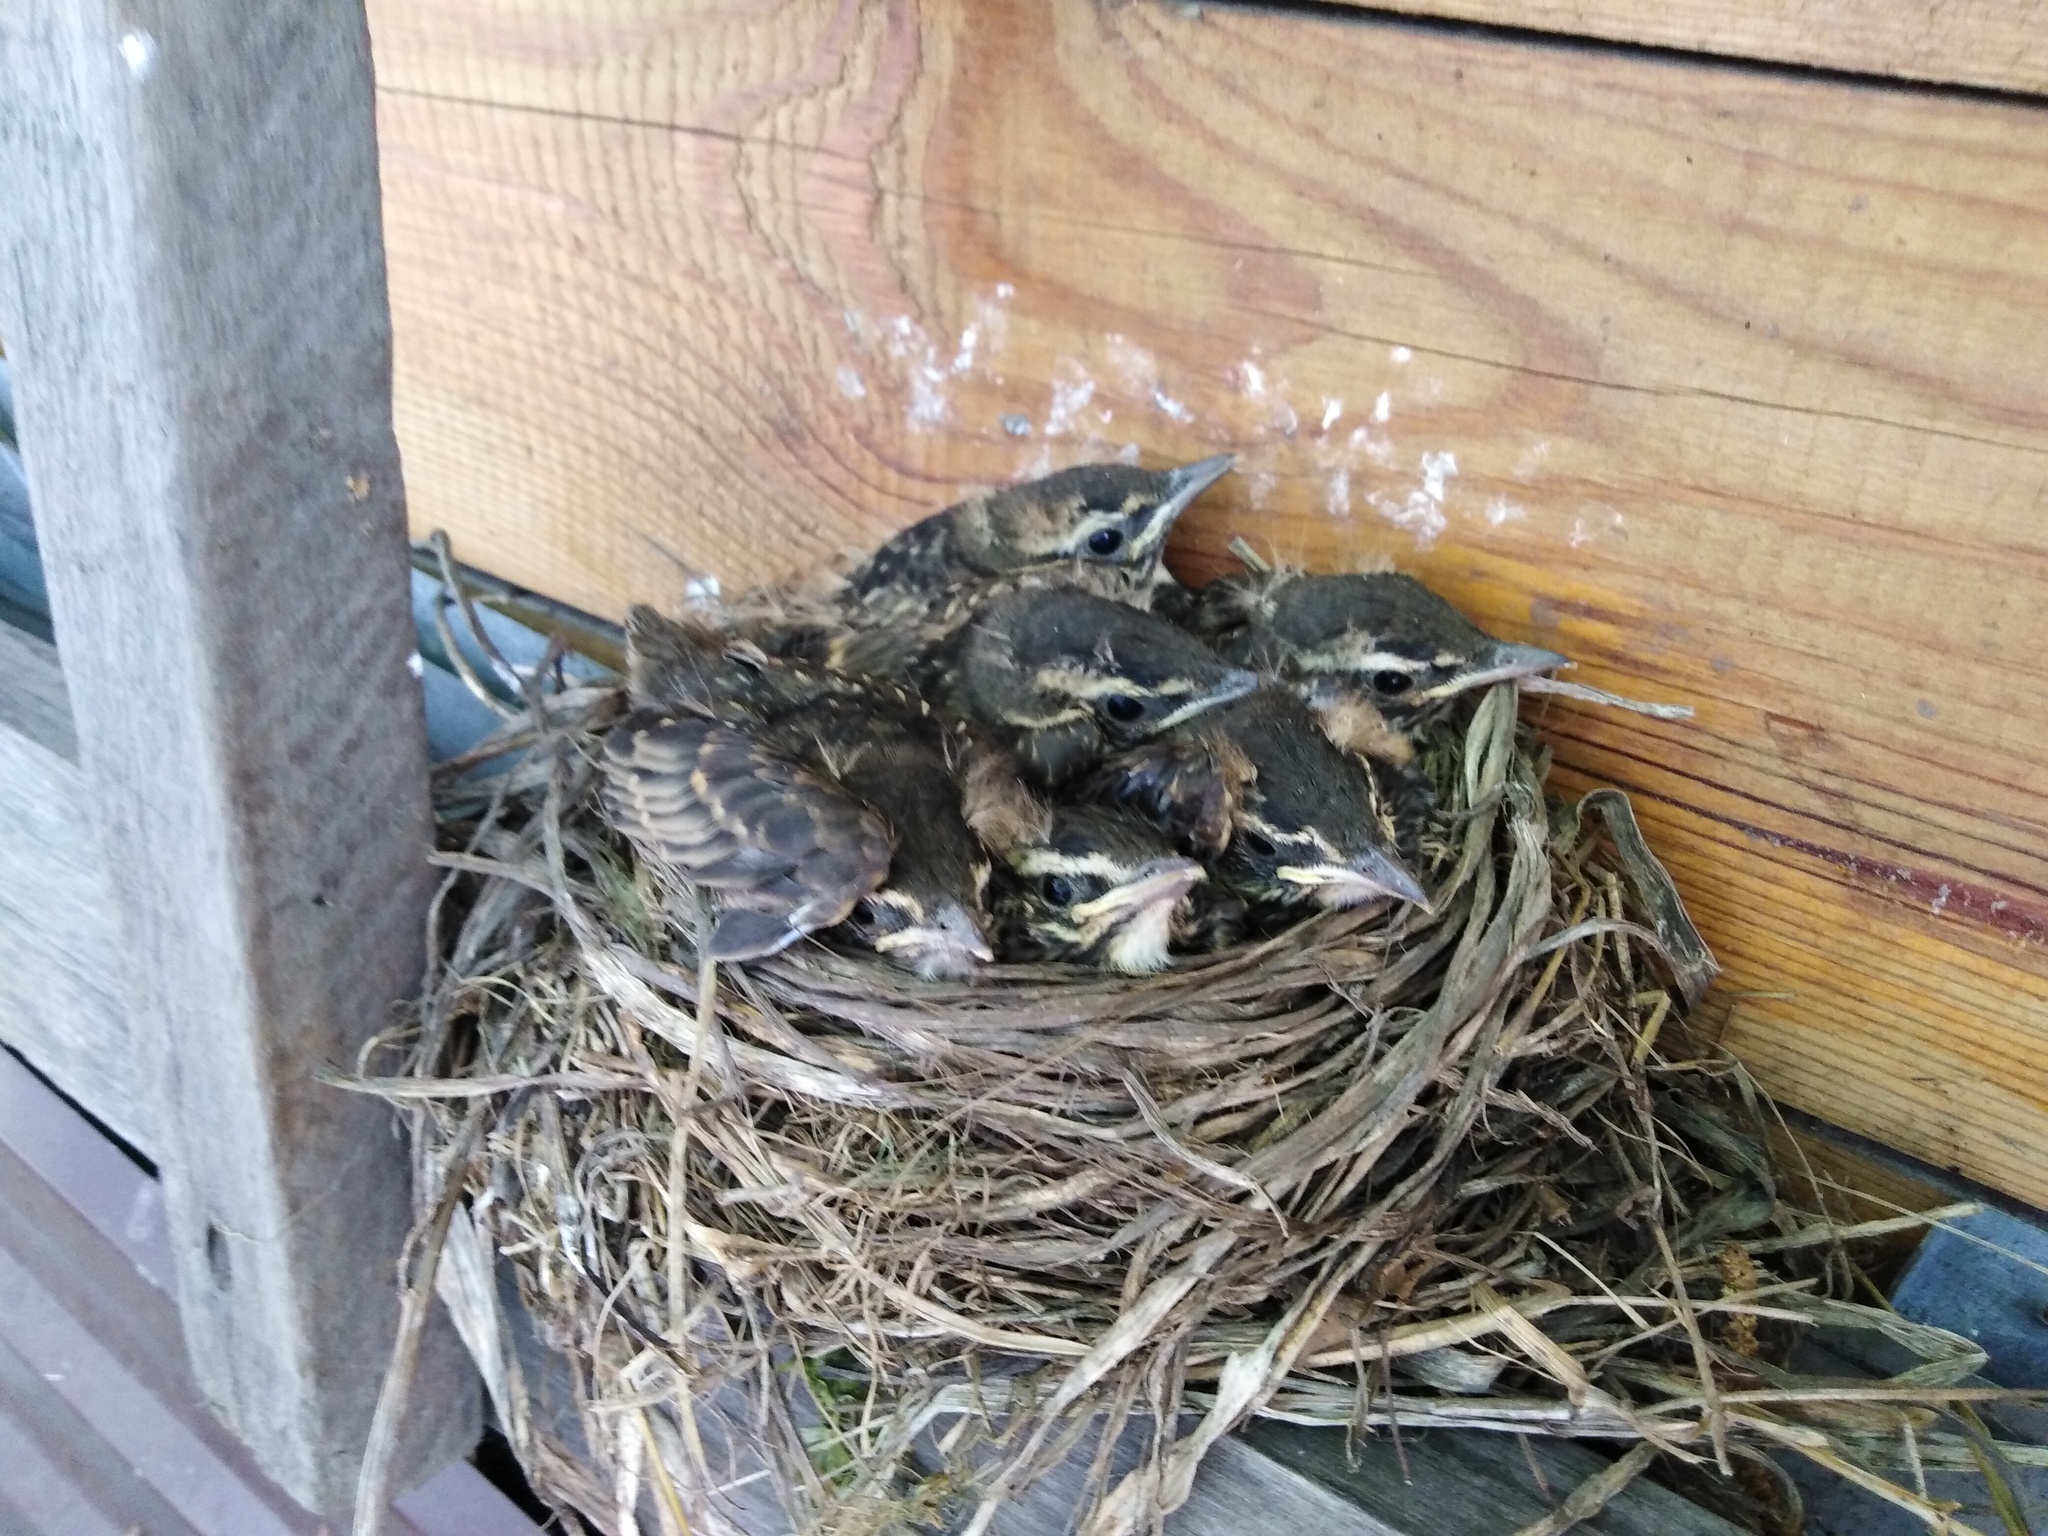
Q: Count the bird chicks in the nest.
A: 6